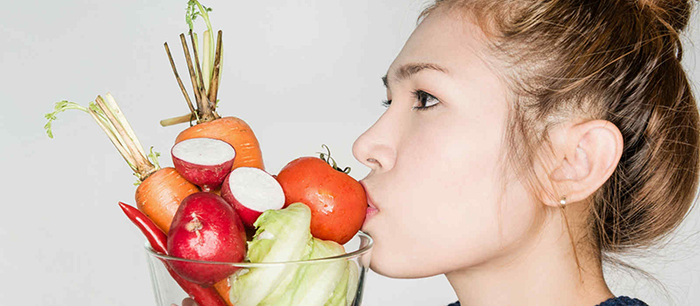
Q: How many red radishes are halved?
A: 2